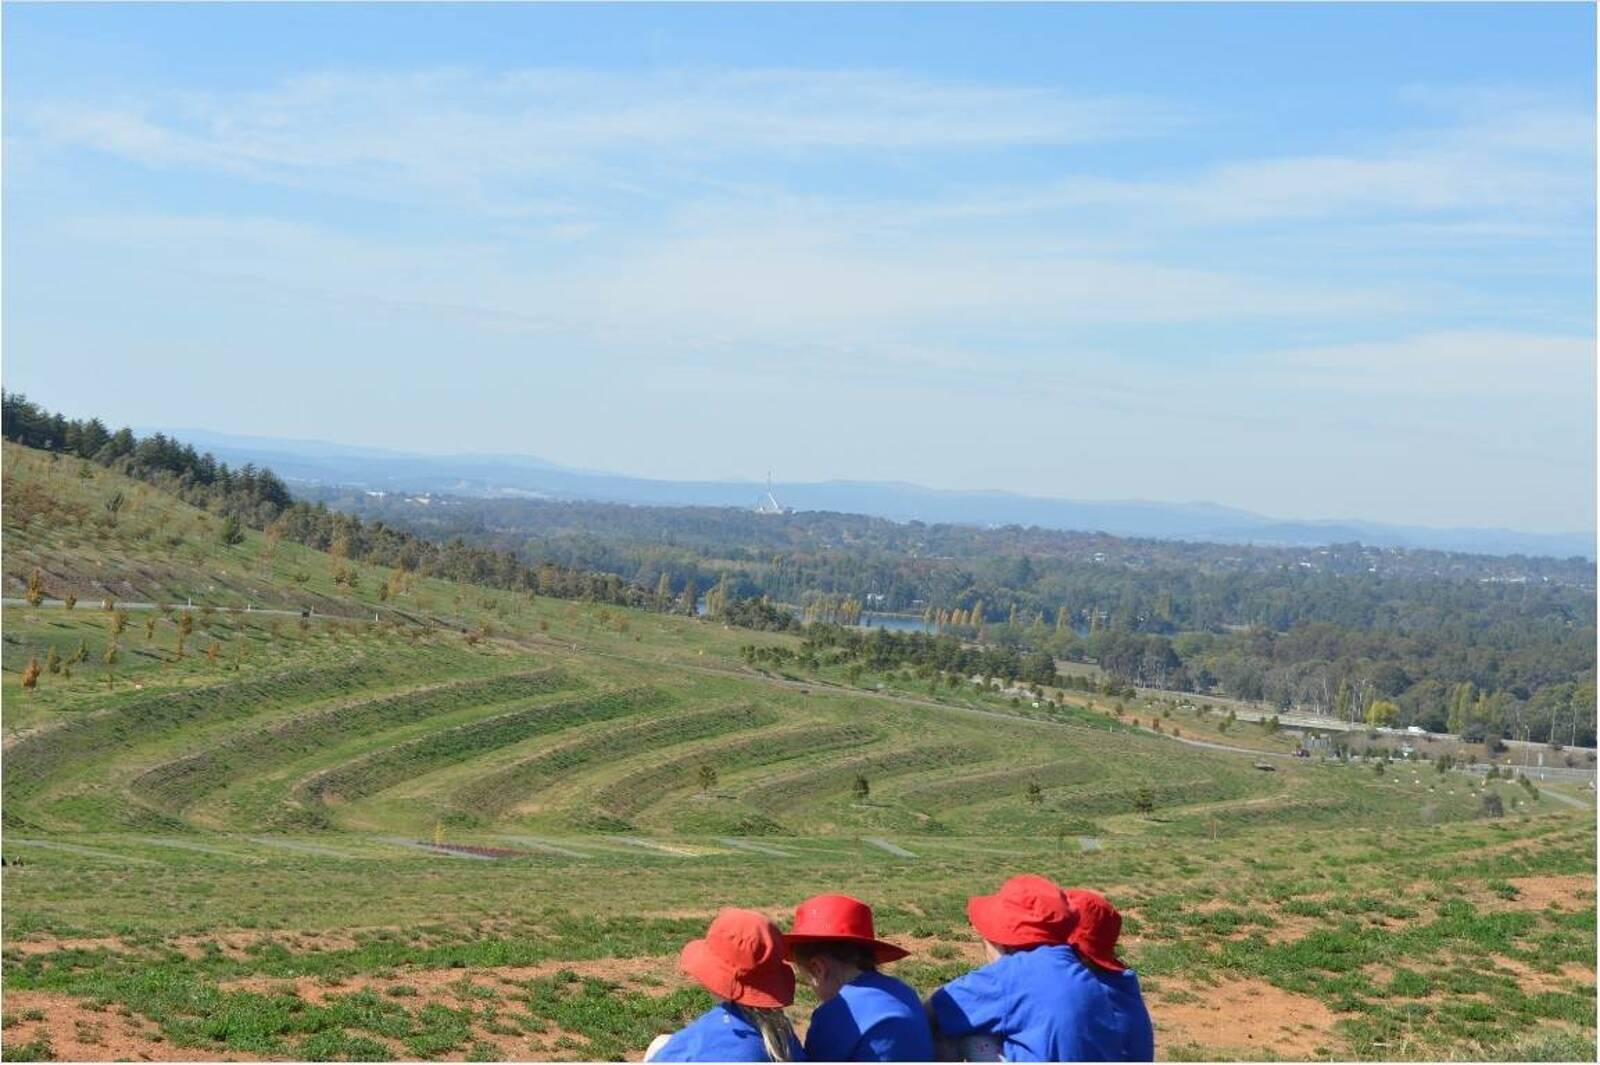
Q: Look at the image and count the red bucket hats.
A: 4